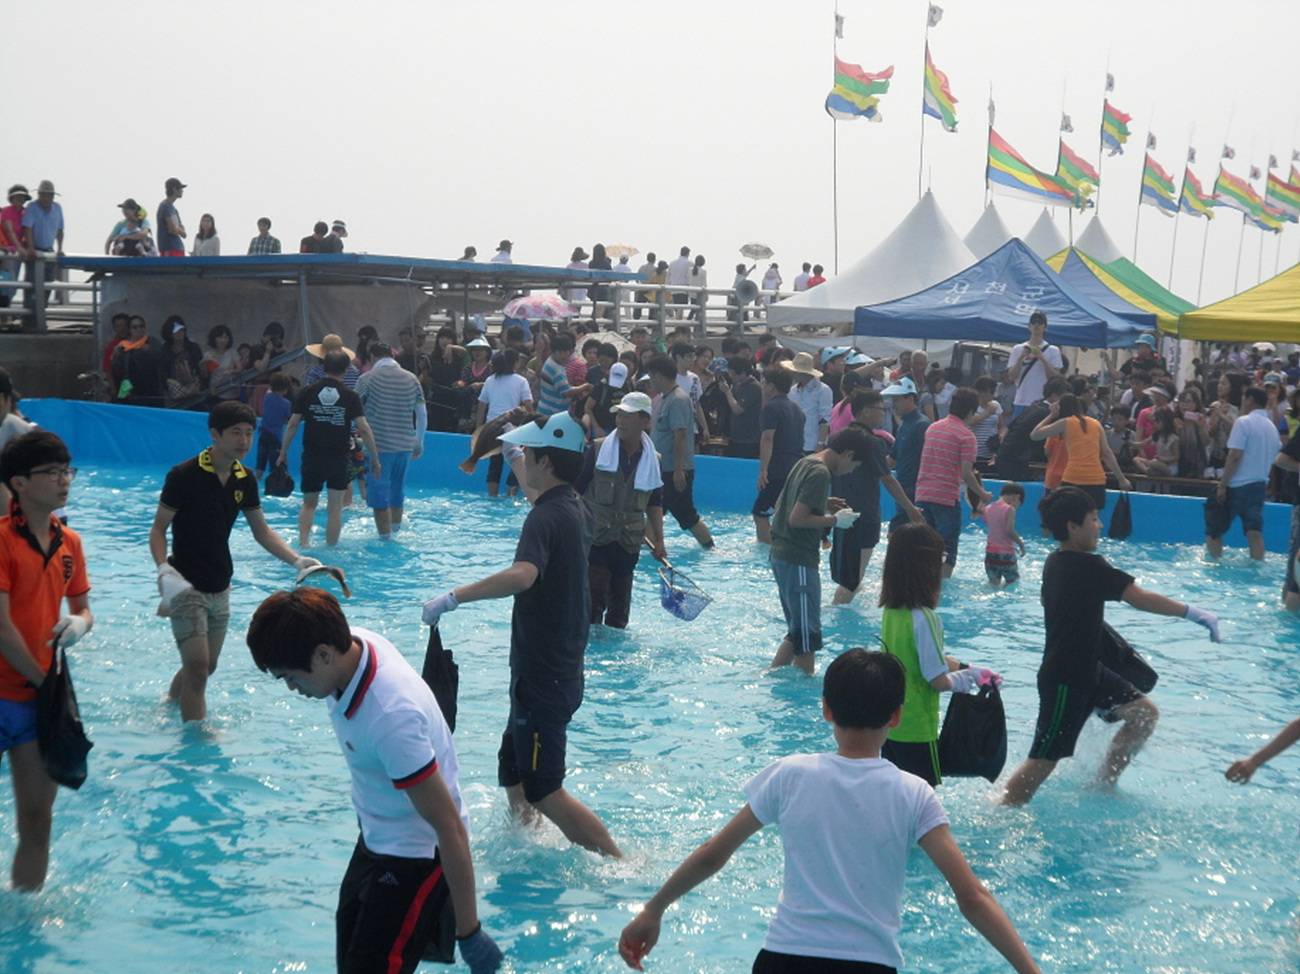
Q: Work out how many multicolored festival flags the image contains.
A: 11